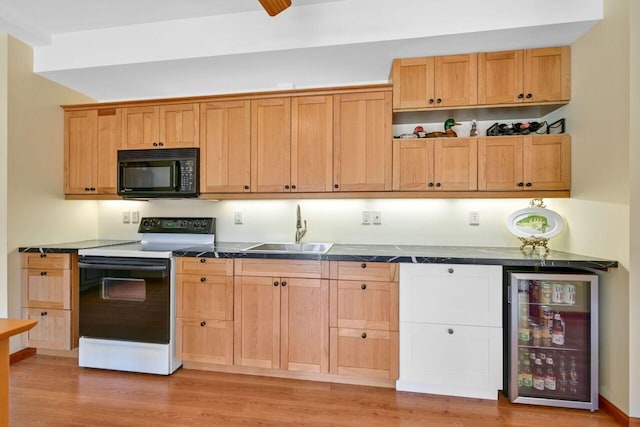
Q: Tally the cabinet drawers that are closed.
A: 11